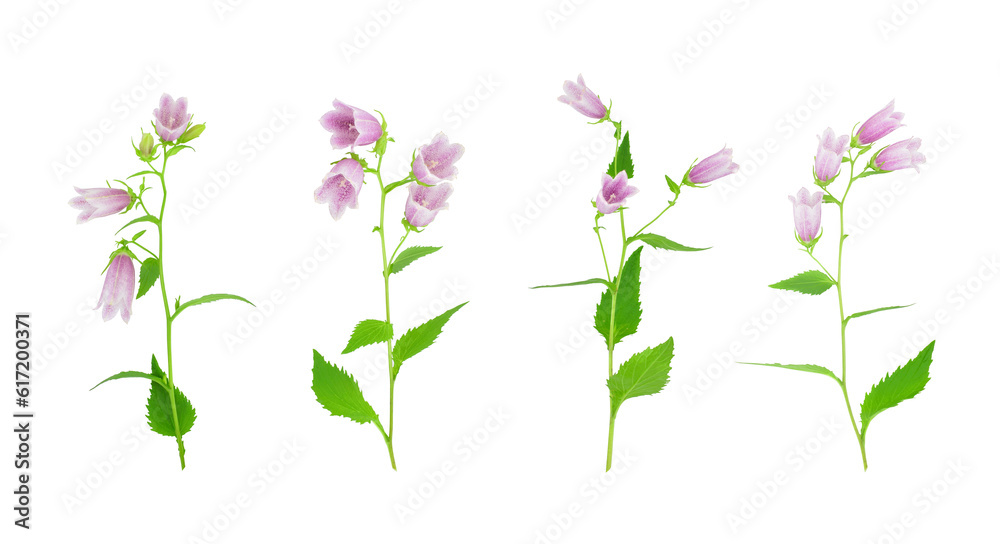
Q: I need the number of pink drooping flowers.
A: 14